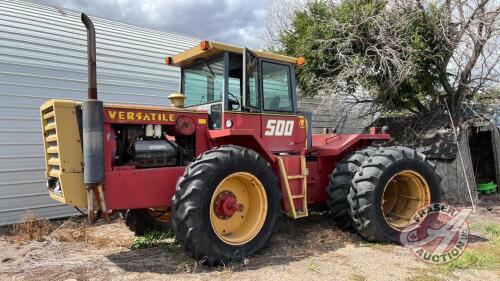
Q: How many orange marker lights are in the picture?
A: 3